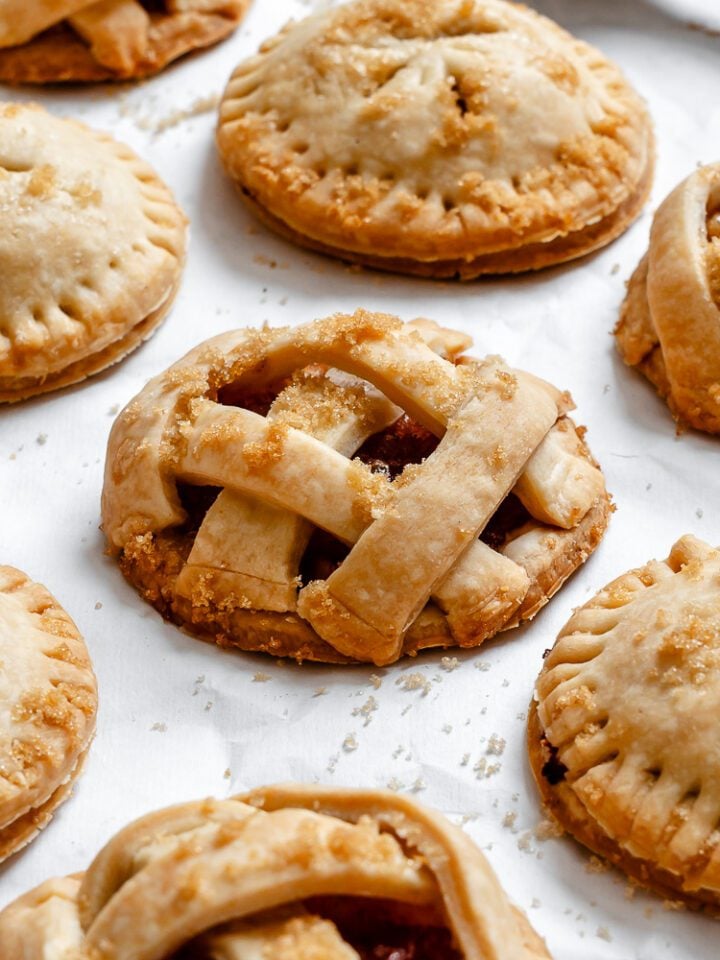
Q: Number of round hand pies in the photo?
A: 8